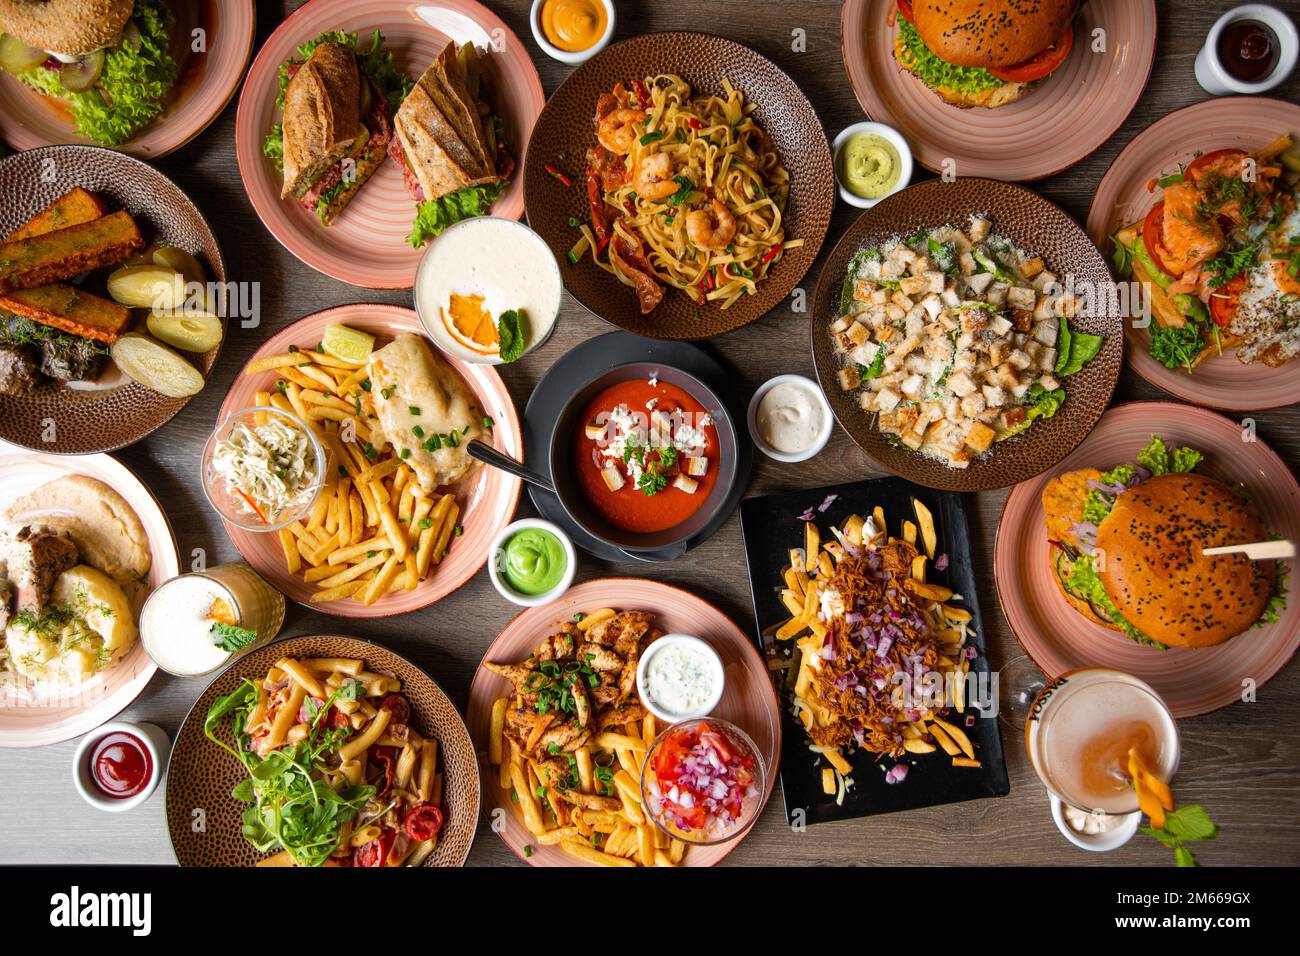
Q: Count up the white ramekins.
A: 8